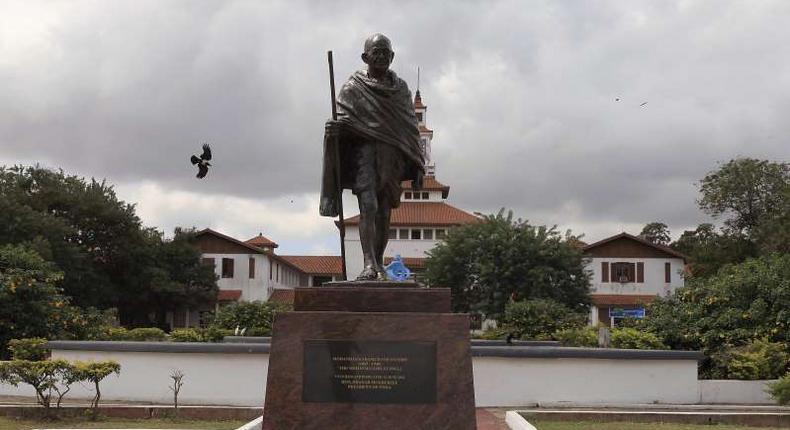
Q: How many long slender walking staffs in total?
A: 1